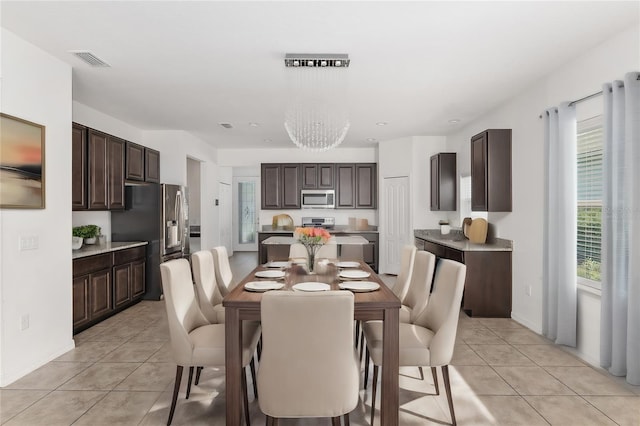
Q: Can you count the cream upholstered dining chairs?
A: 8